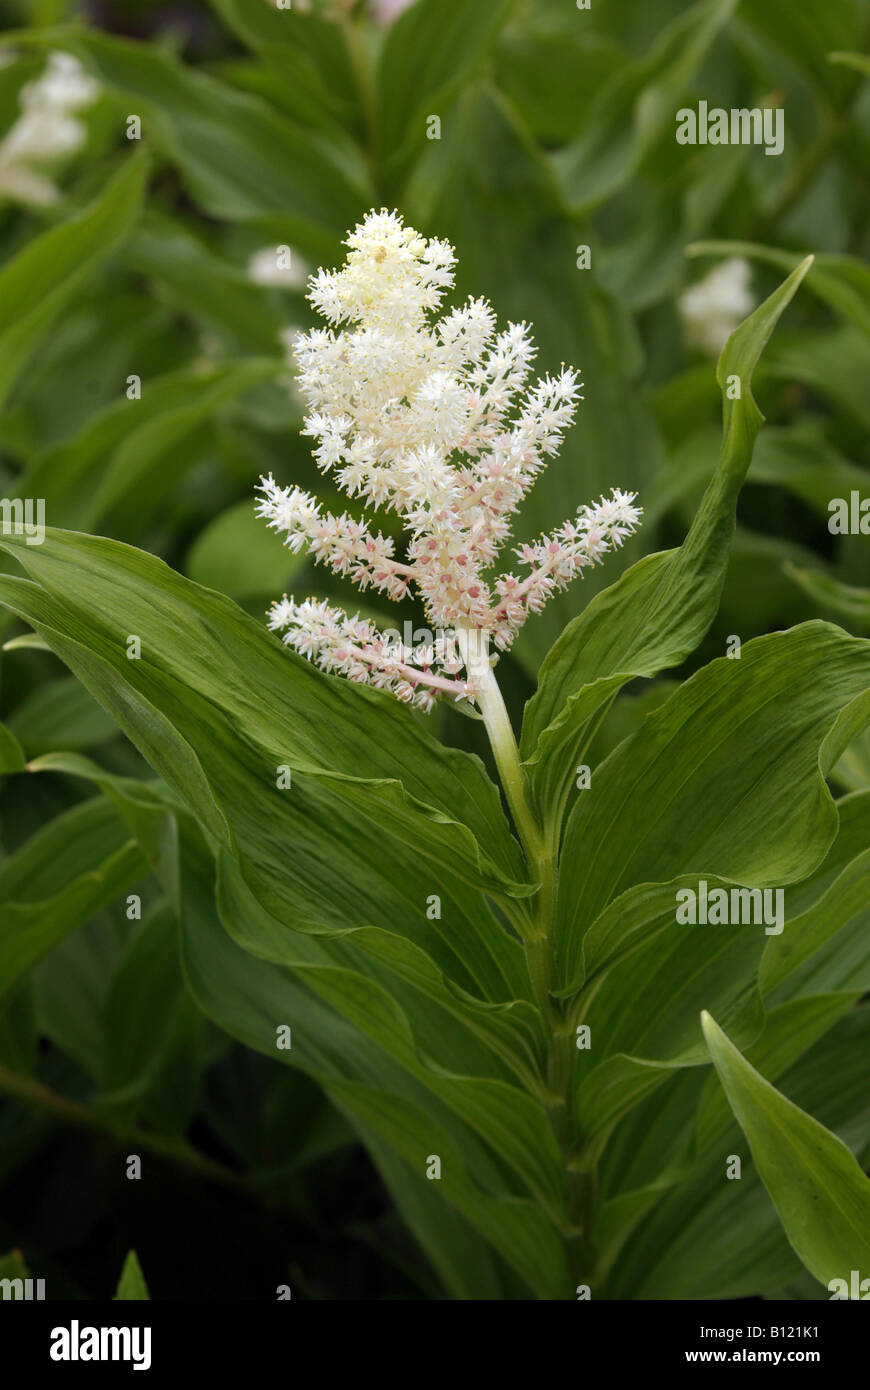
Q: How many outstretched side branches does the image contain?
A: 3